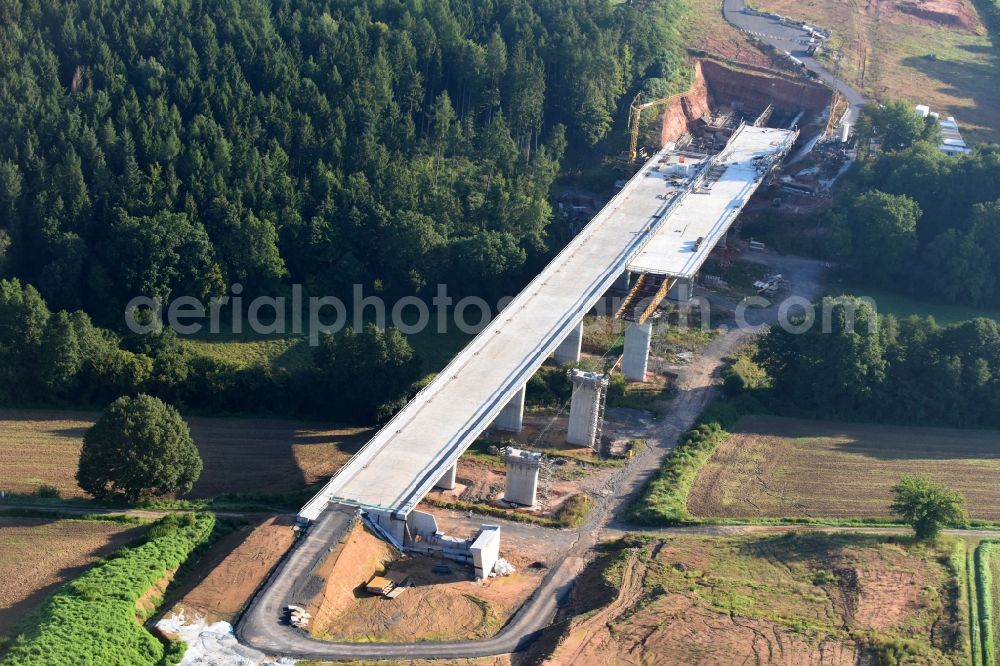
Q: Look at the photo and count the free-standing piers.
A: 2